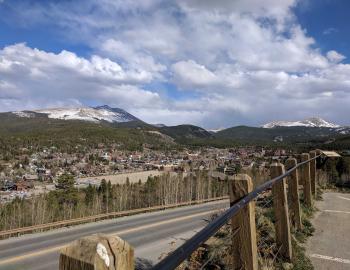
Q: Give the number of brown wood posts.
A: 6